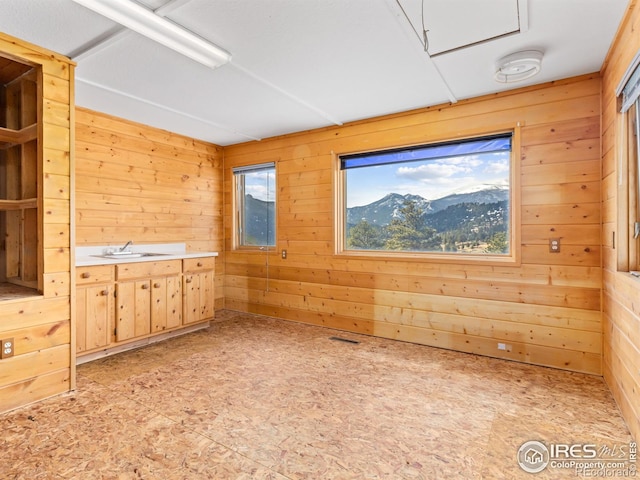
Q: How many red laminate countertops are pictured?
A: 0